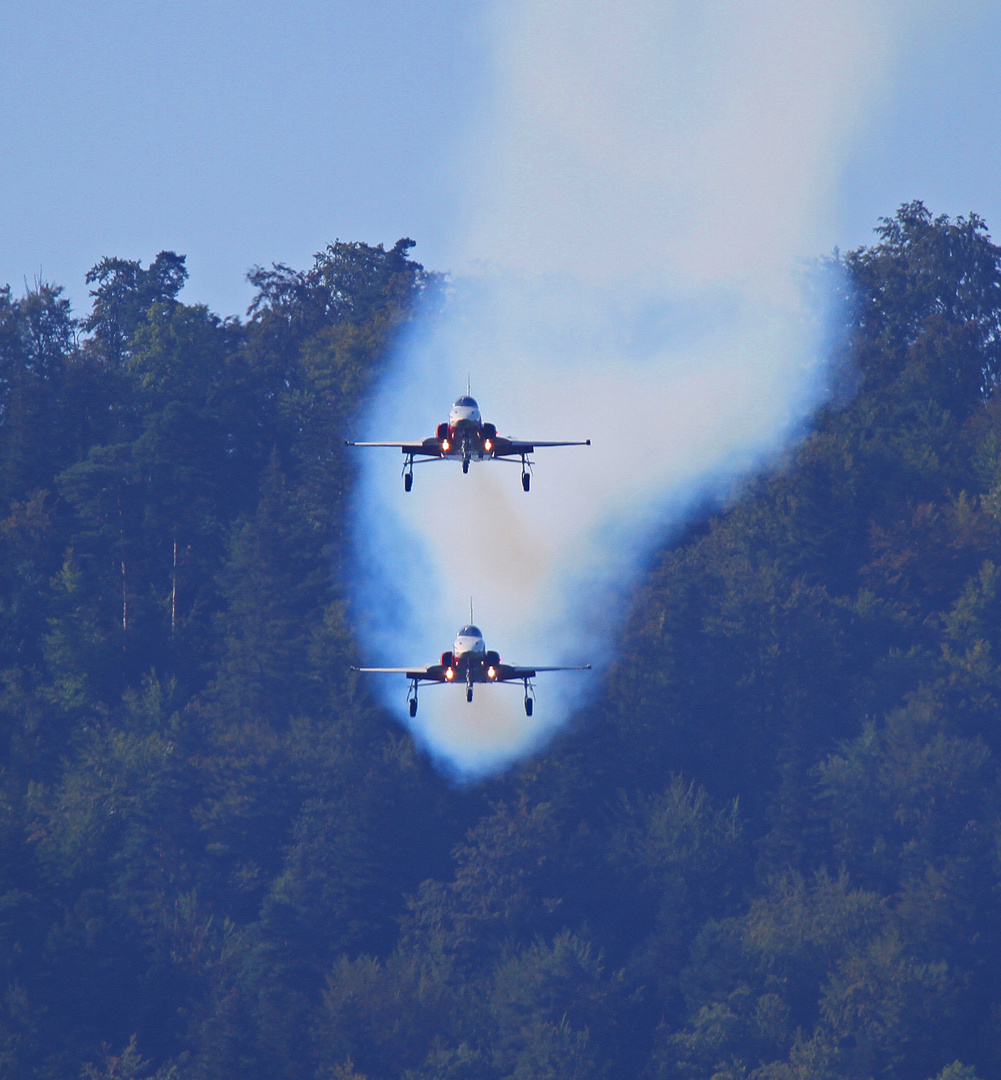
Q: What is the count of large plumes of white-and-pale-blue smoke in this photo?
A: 1